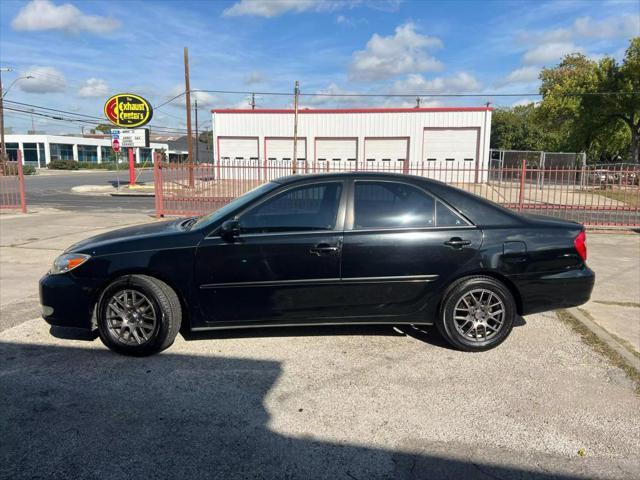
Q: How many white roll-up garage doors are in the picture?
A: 5